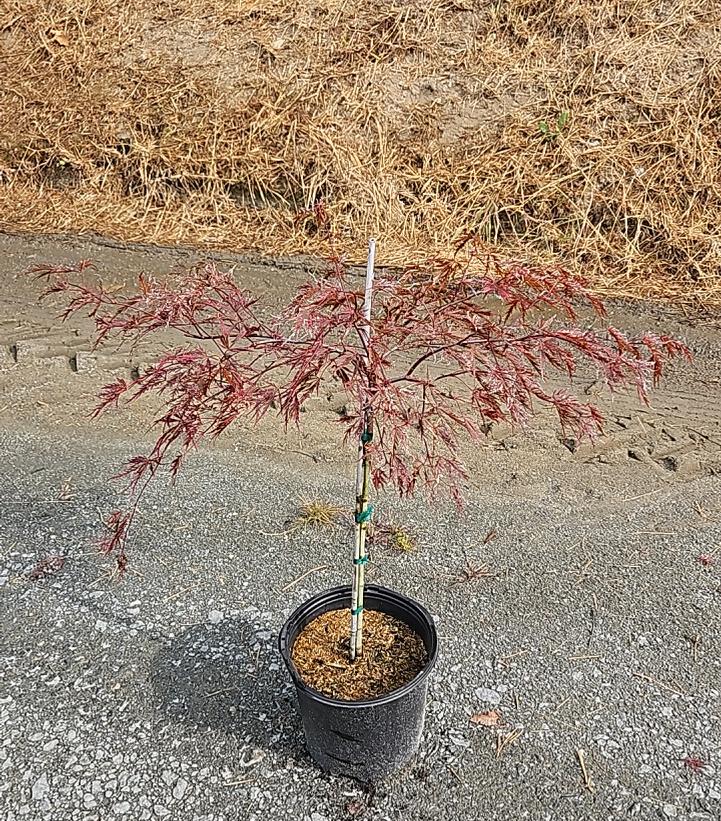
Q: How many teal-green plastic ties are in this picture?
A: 4